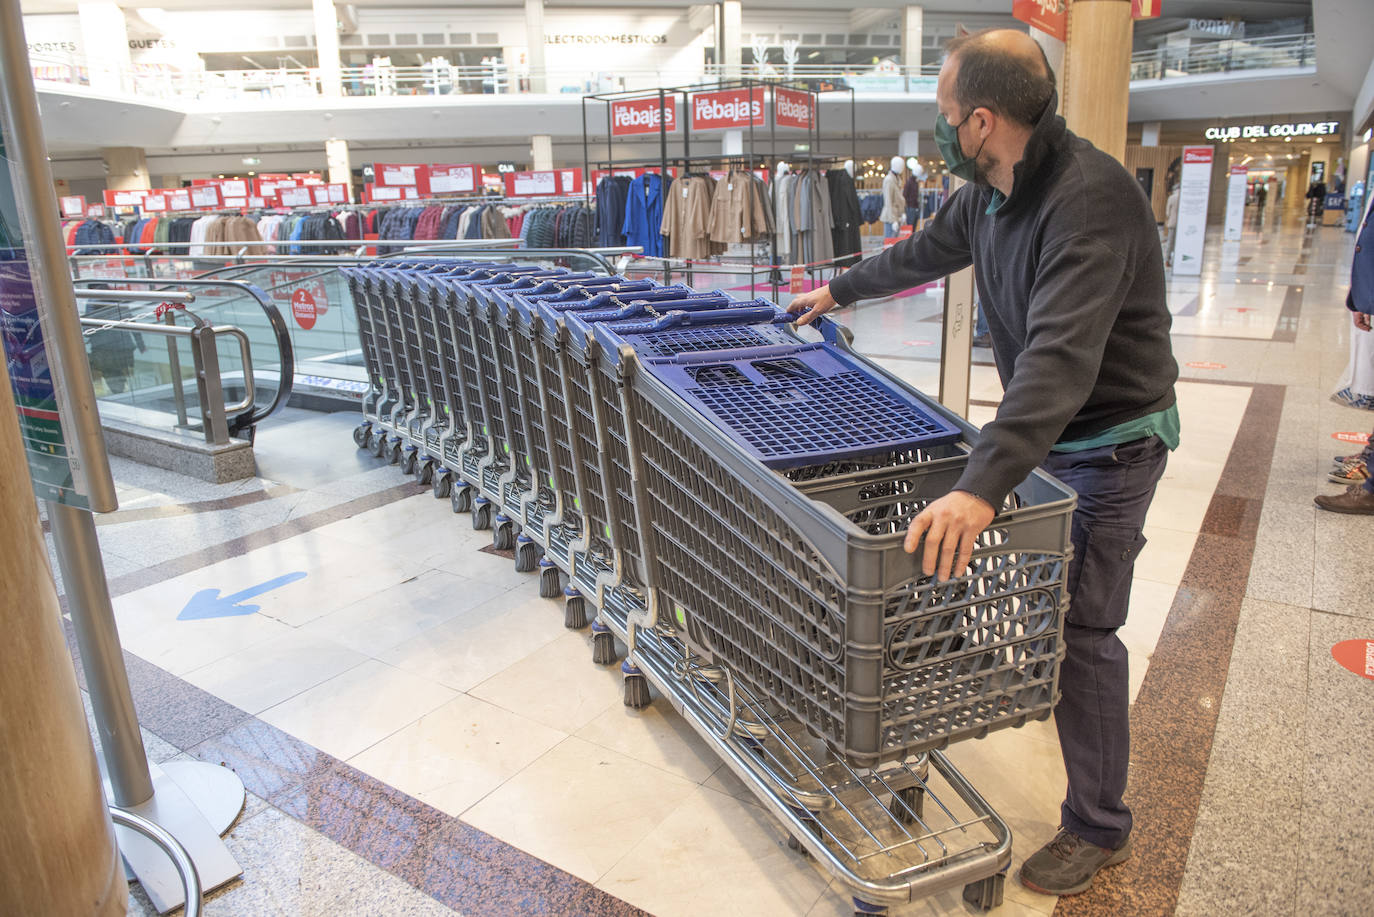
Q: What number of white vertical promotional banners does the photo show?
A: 2